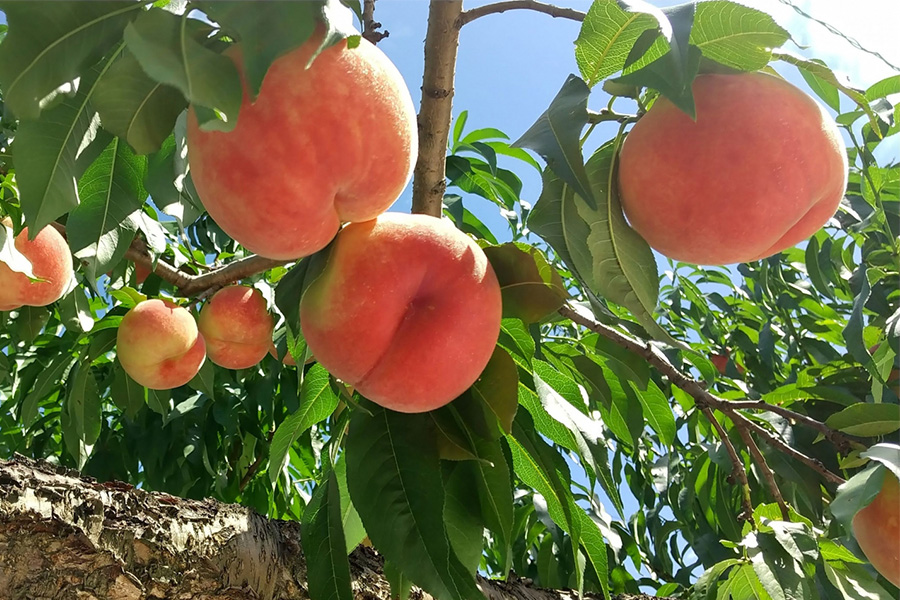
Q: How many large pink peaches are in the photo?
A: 3